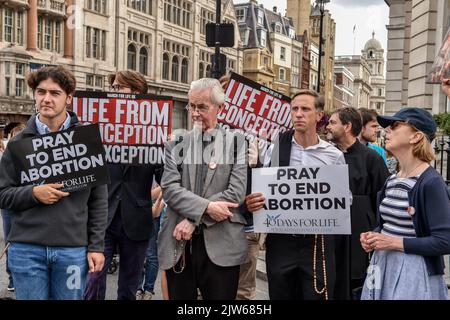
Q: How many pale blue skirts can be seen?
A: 1